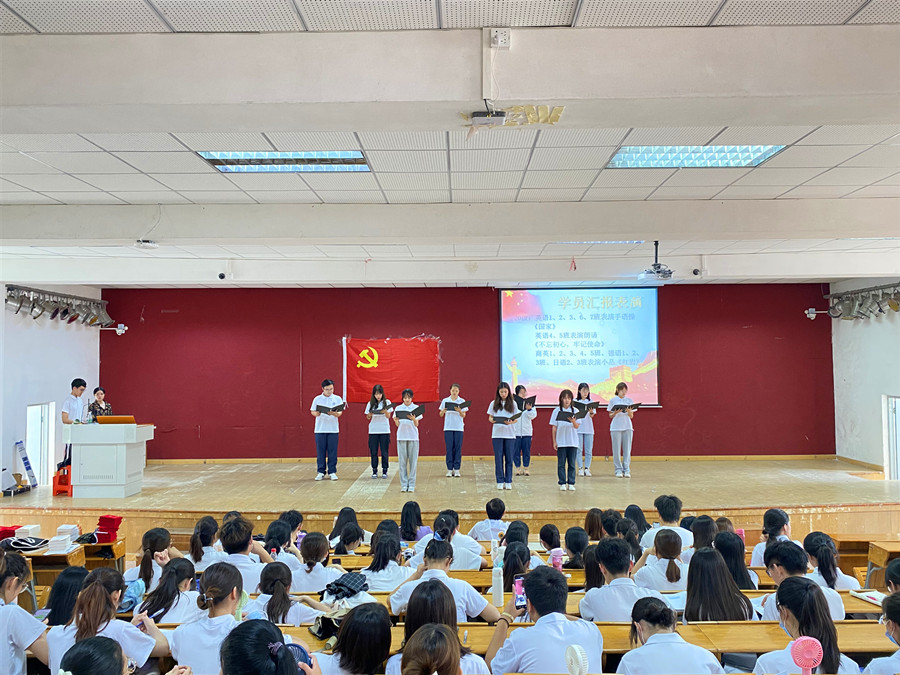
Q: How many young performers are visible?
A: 9